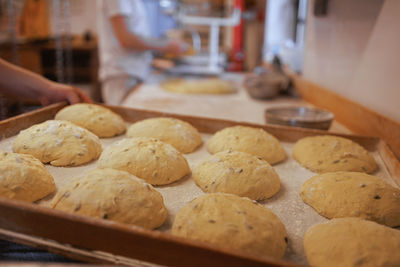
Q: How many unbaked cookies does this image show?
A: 12